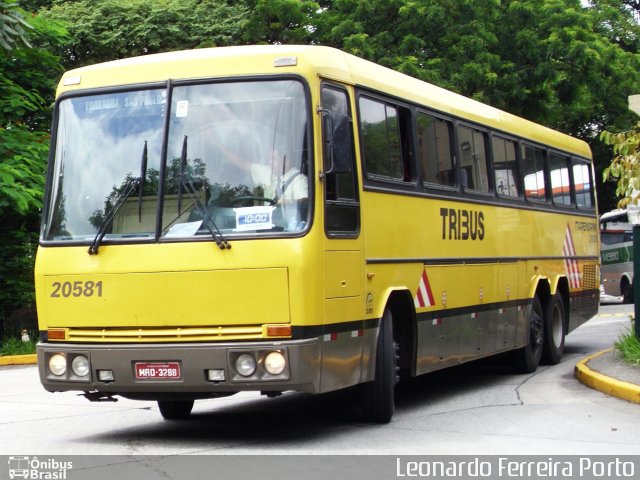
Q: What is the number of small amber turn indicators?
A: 2